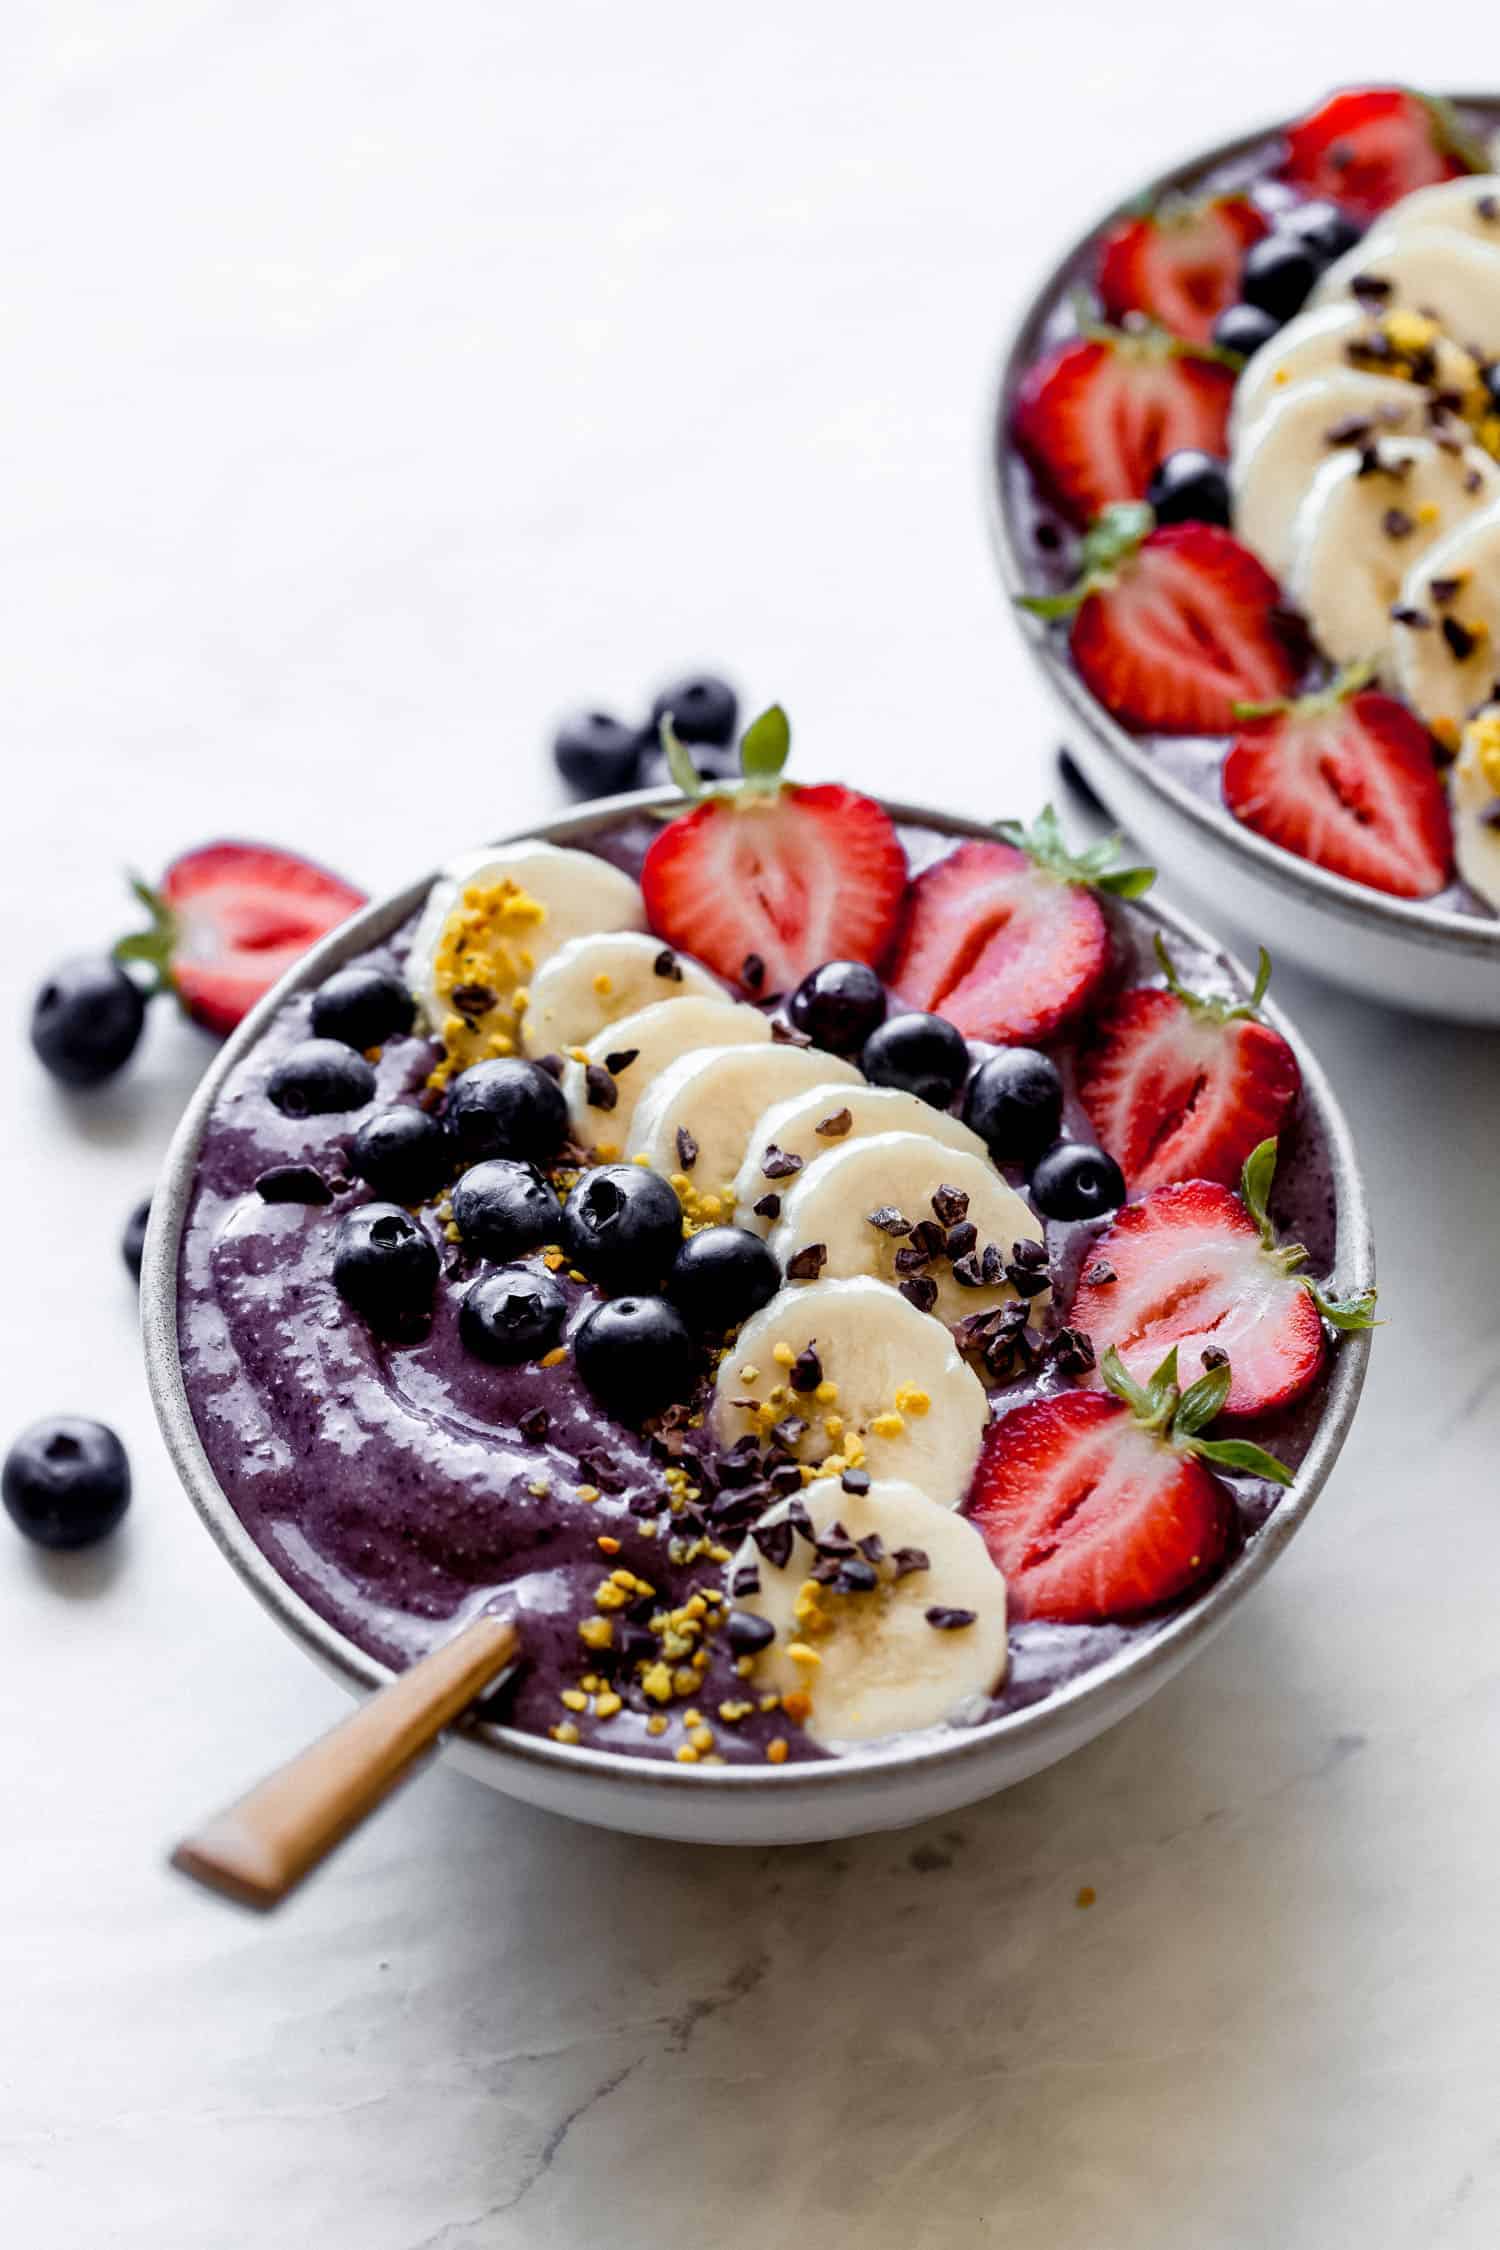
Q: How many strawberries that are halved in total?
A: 11